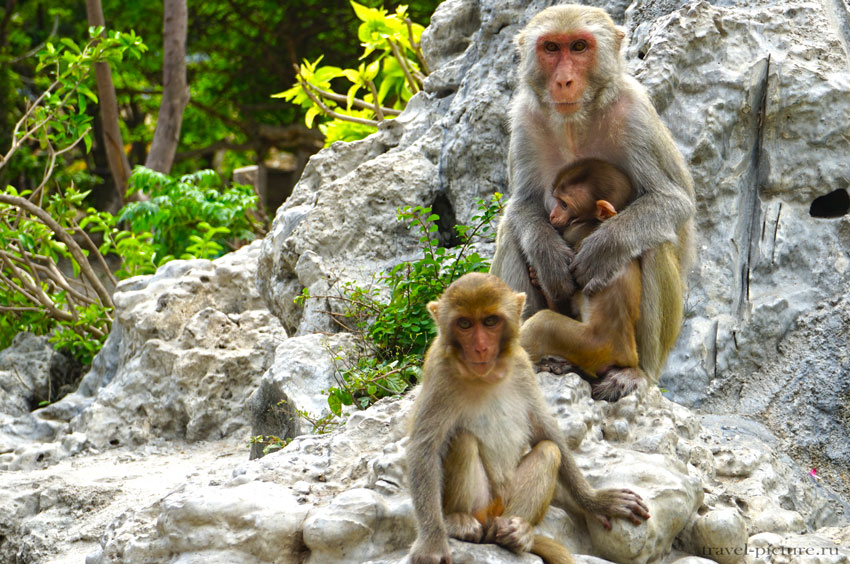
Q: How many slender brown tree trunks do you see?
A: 2